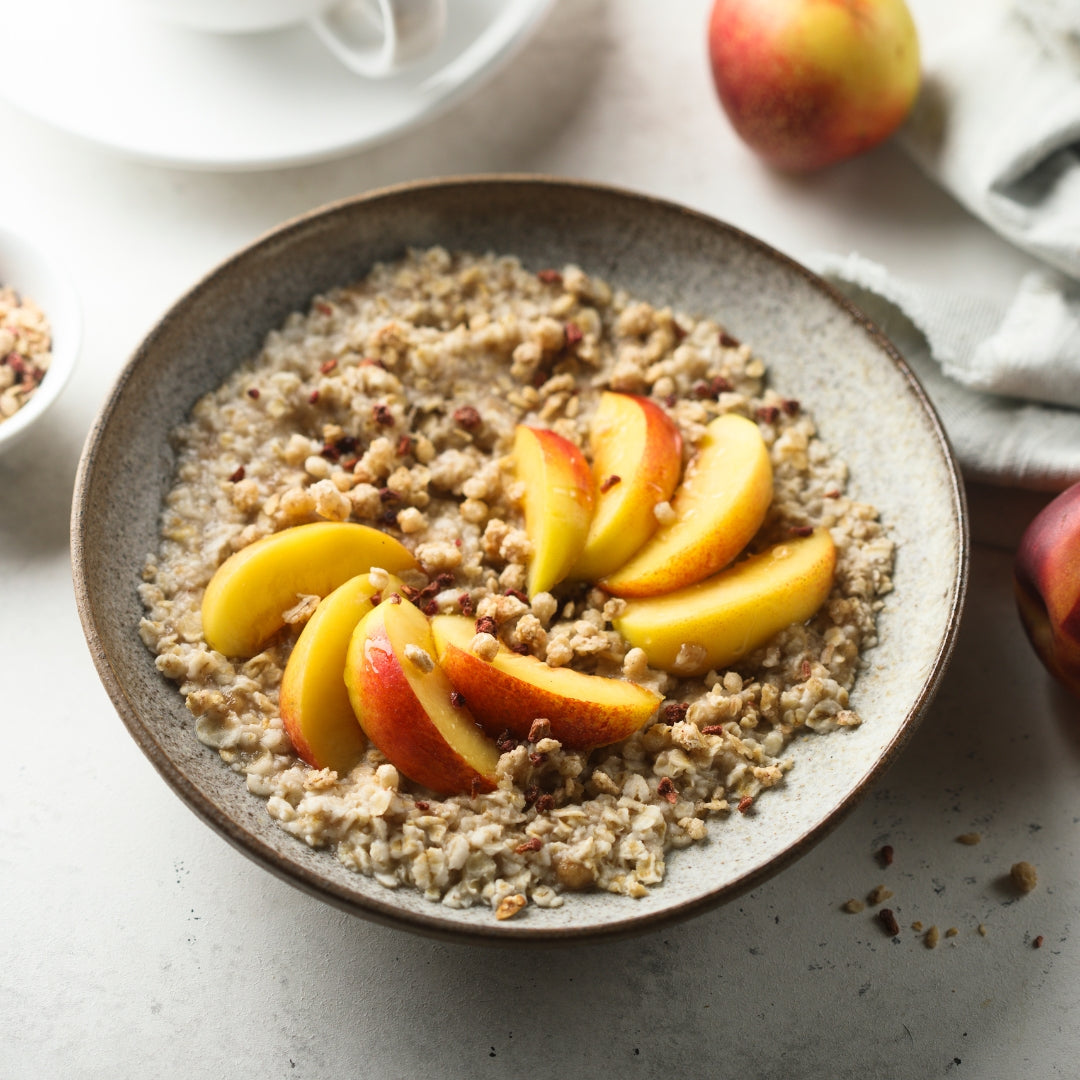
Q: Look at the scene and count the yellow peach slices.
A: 8